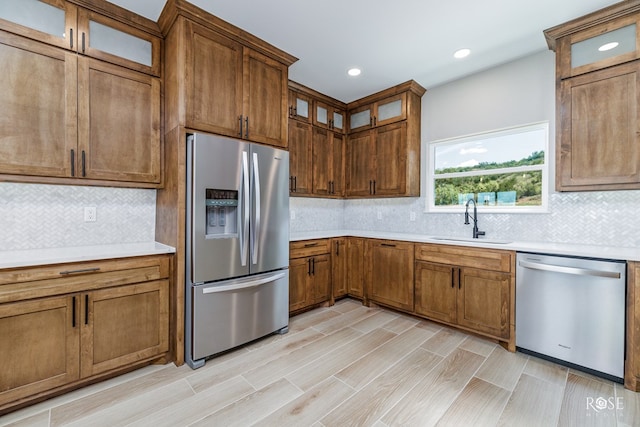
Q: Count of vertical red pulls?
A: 0